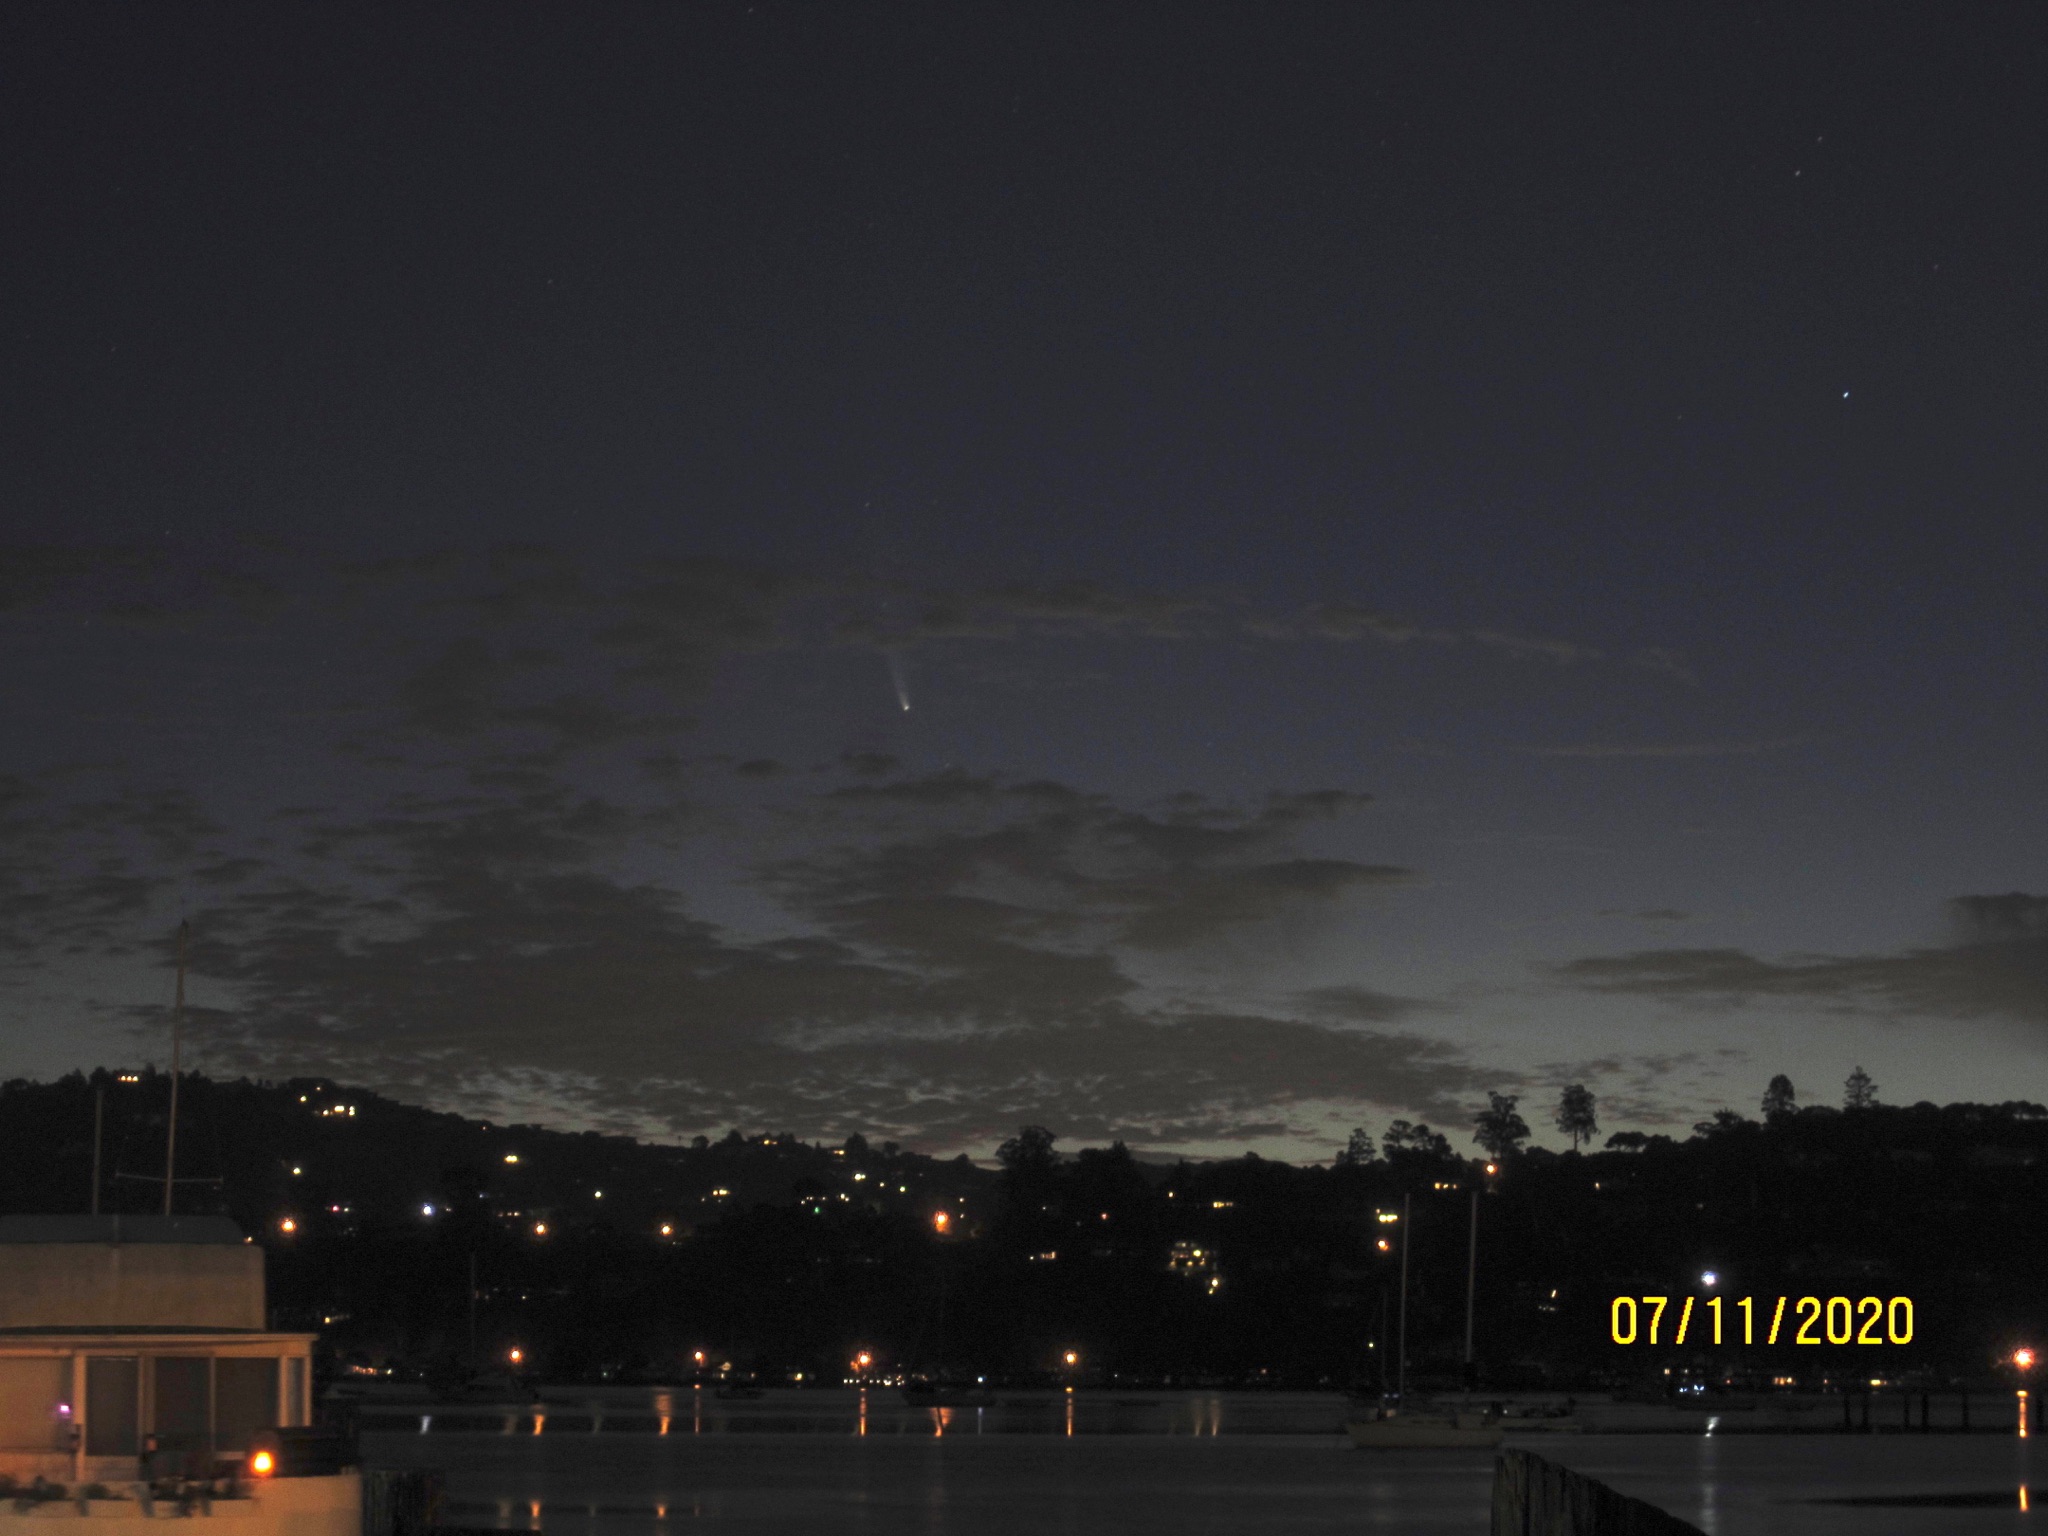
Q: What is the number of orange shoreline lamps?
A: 5